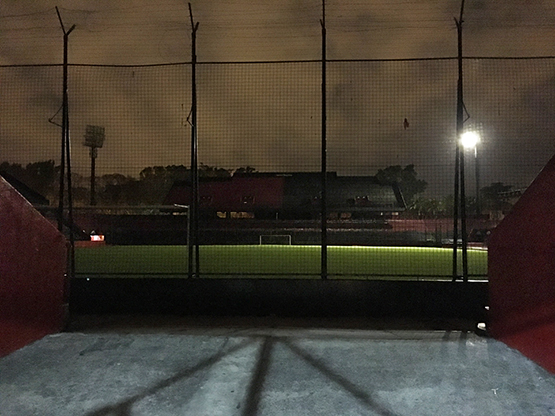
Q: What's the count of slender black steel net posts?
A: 4